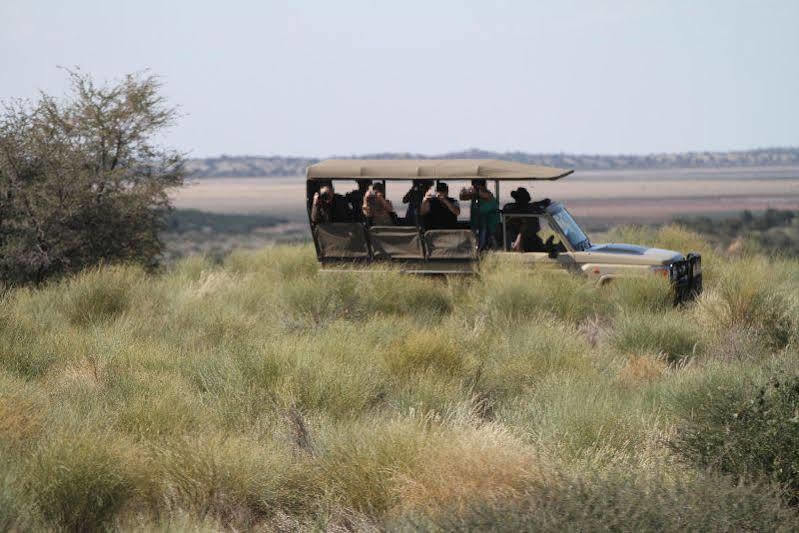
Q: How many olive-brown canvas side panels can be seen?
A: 3